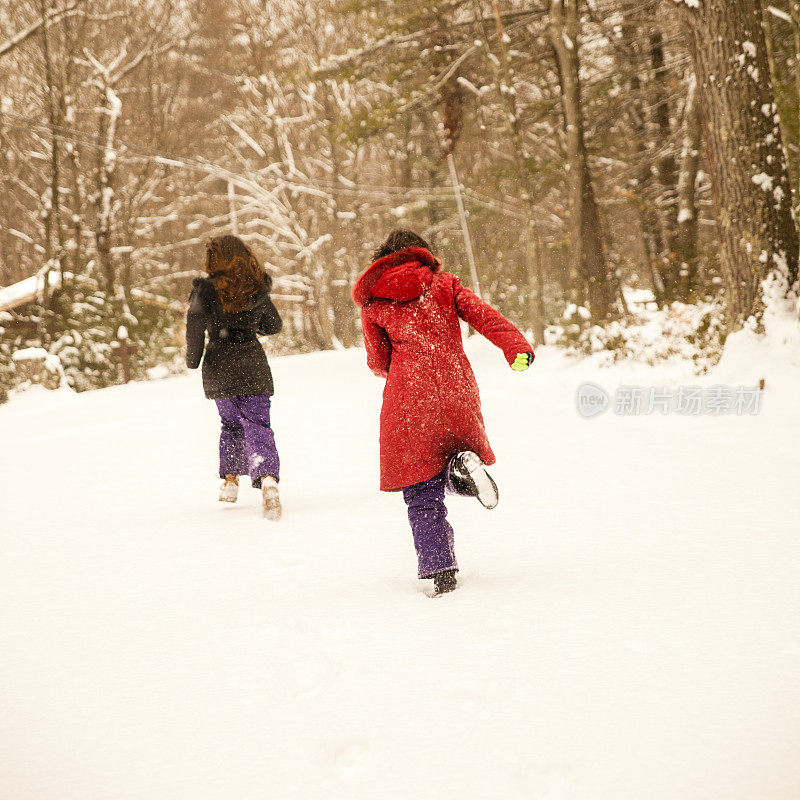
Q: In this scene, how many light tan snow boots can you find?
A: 2